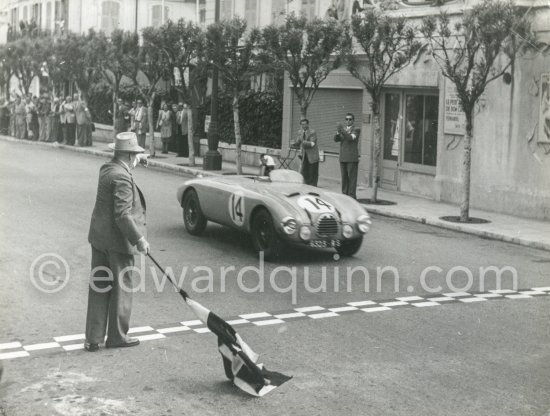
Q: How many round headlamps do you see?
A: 4